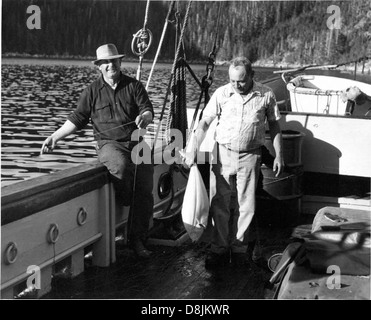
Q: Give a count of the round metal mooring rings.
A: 3